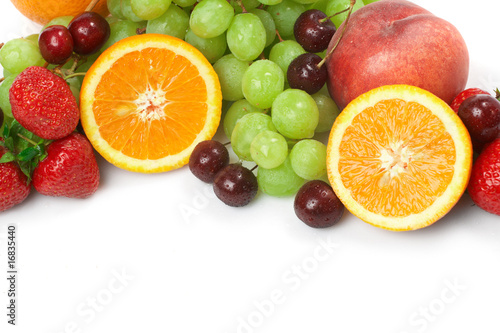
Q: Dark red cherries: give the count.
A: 8